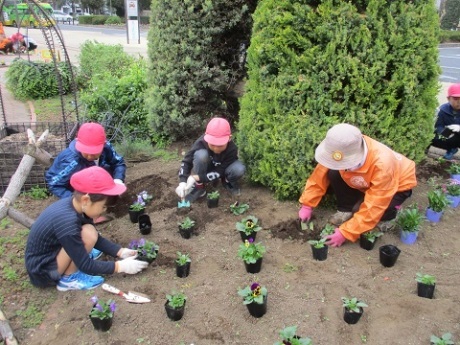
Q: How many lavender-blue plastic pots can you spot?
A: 4